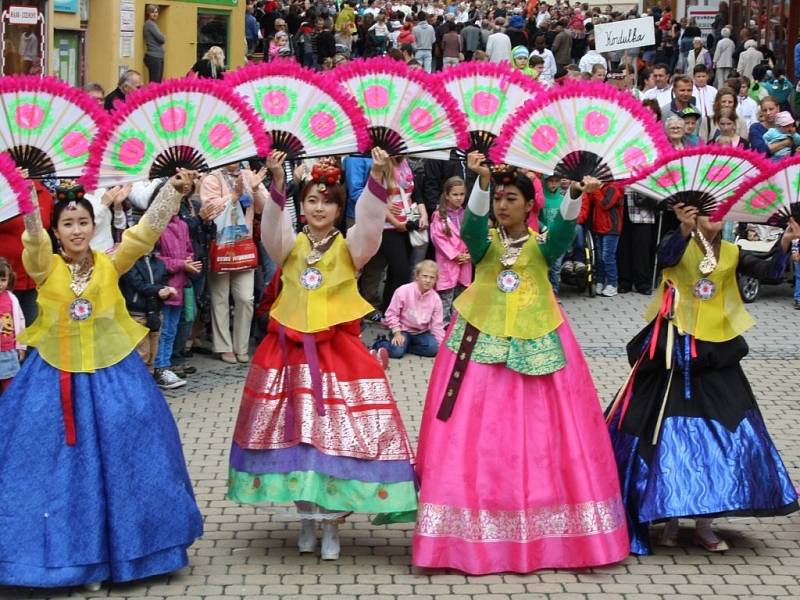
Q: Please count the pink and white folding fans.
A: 9